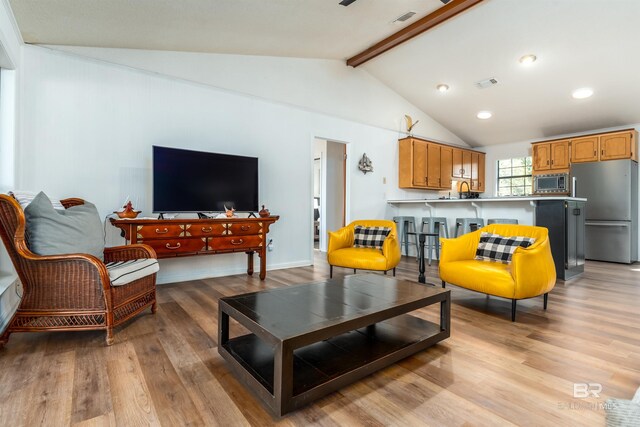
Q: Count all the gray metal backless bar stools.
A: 4